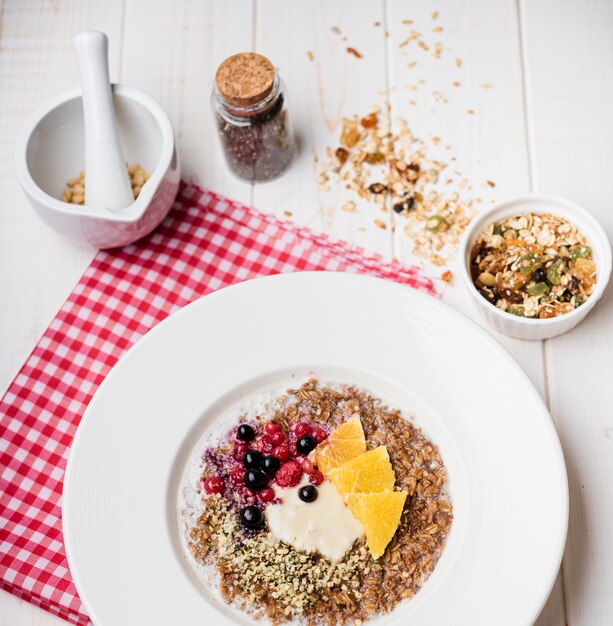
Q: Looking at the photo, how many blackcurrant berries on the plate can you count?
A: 7